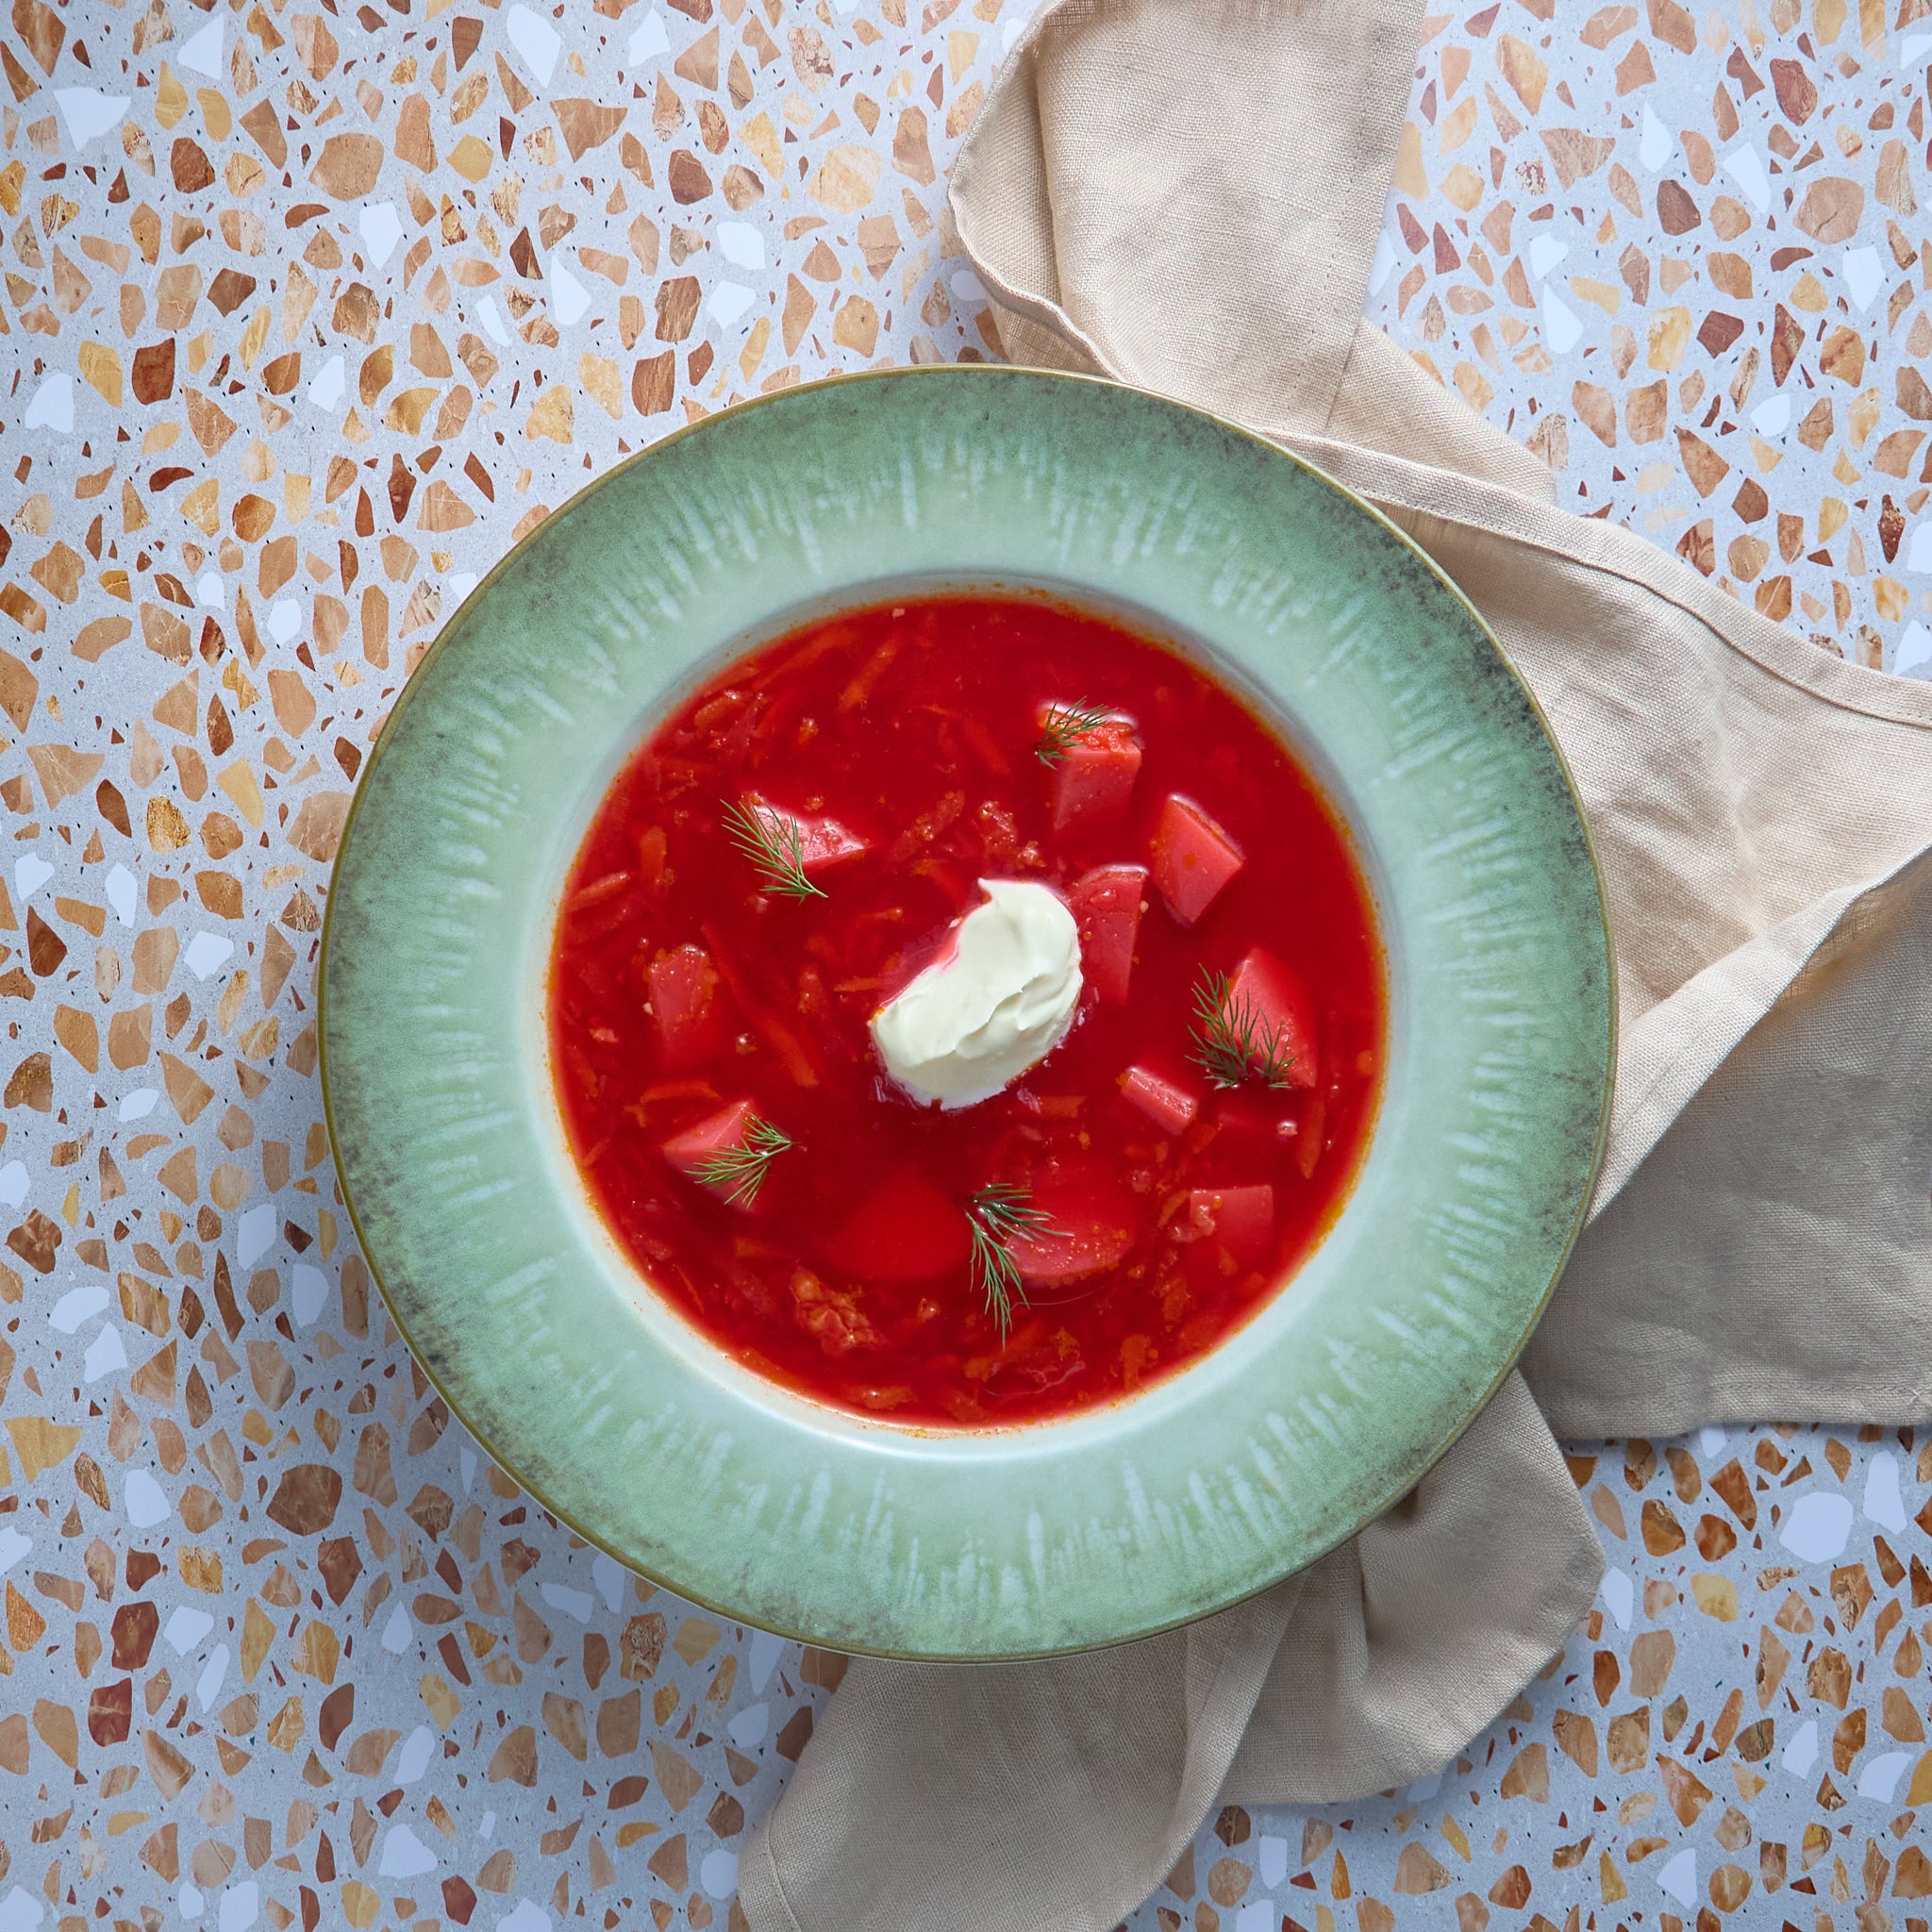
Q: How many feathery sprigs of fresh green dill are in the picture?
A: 5